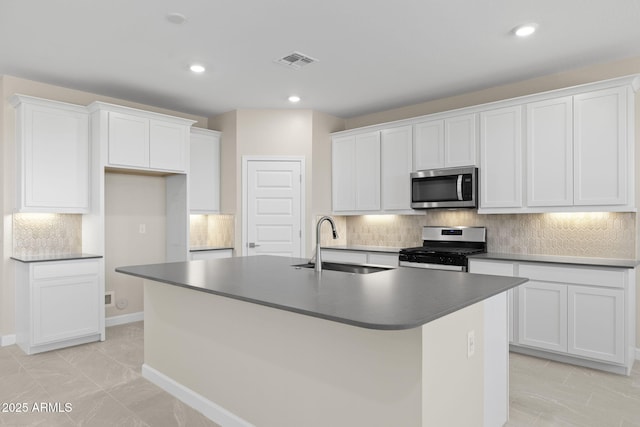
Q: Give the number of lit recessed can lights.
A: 3